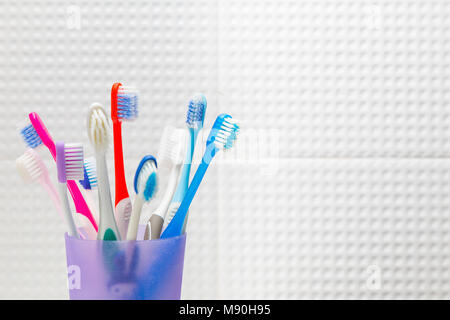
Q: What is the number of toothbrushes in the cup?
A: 10